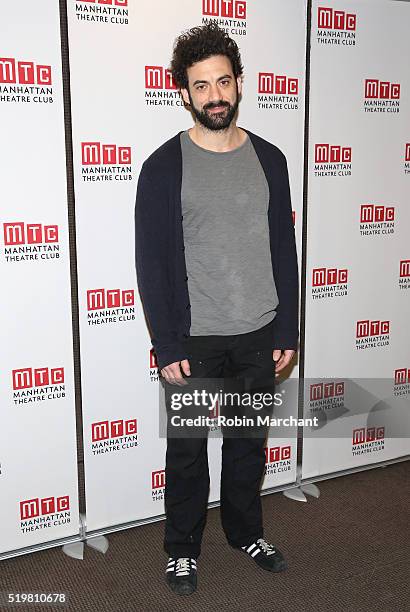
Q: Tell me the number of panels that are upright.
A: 3